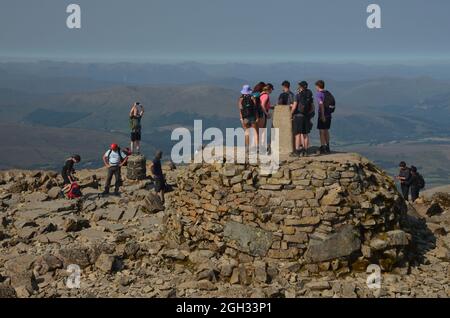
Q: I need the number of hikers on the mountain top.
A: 12